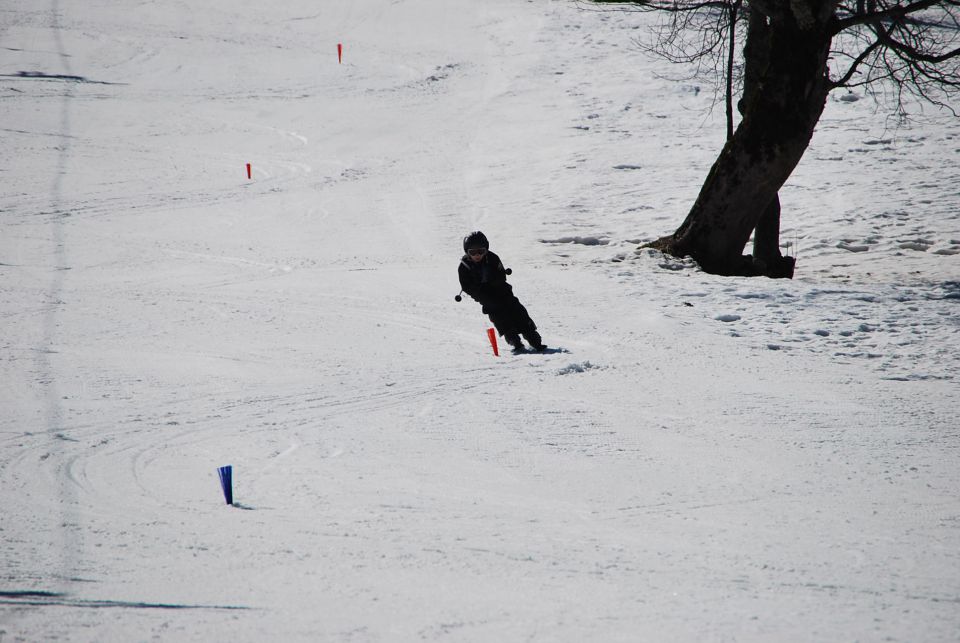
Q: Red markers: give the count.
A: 3